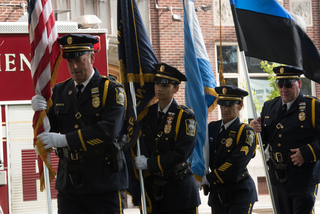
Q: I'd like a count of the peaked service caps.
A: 4